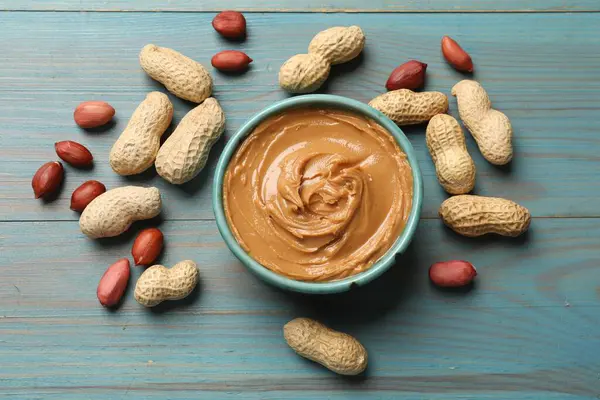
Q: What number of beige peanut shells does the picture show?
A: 11